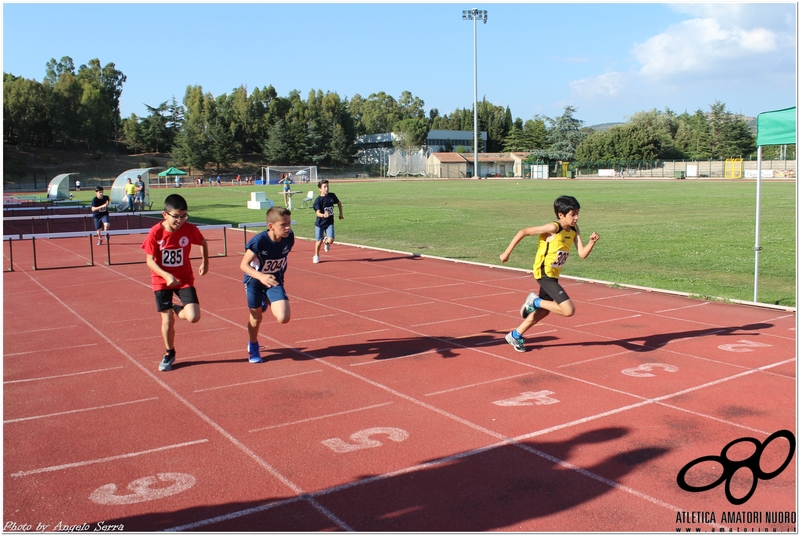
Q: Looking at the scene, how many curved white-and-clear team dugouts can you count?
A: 2